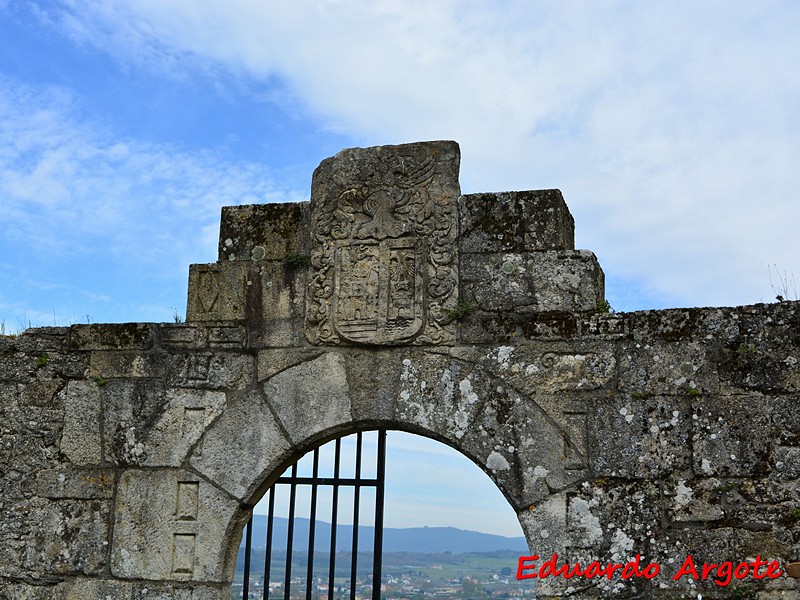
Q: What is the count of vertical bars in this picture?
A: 7